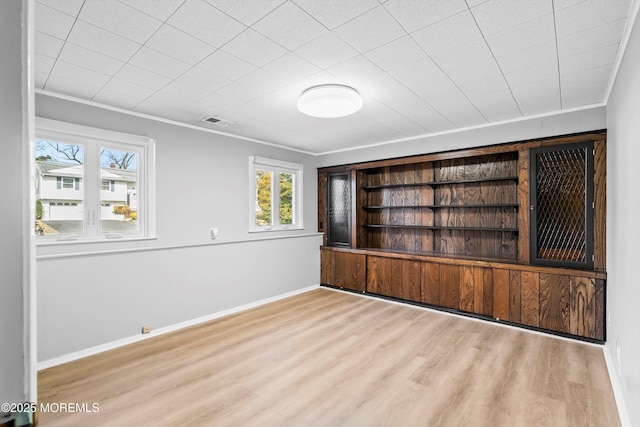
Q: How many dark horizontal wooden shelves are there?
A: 3